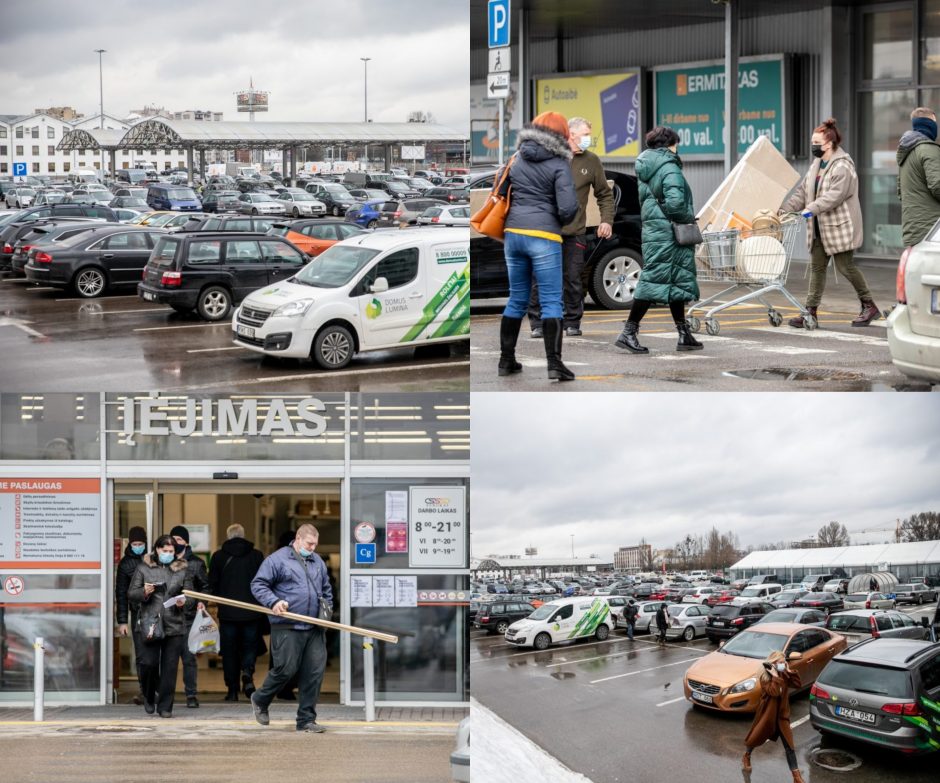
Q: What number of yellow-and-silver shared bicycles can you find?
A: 0